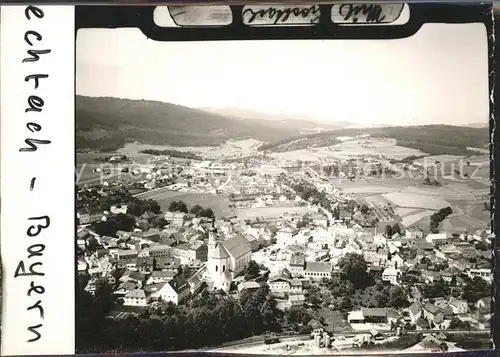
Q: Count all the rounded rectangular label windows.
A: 3